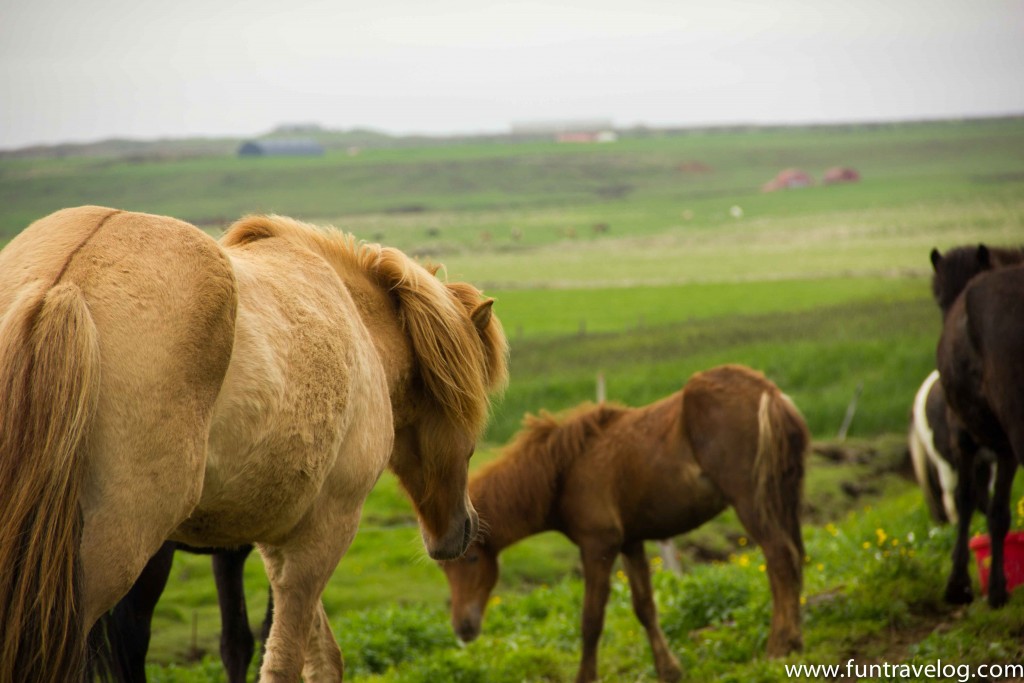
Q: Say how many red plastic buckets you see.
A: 1